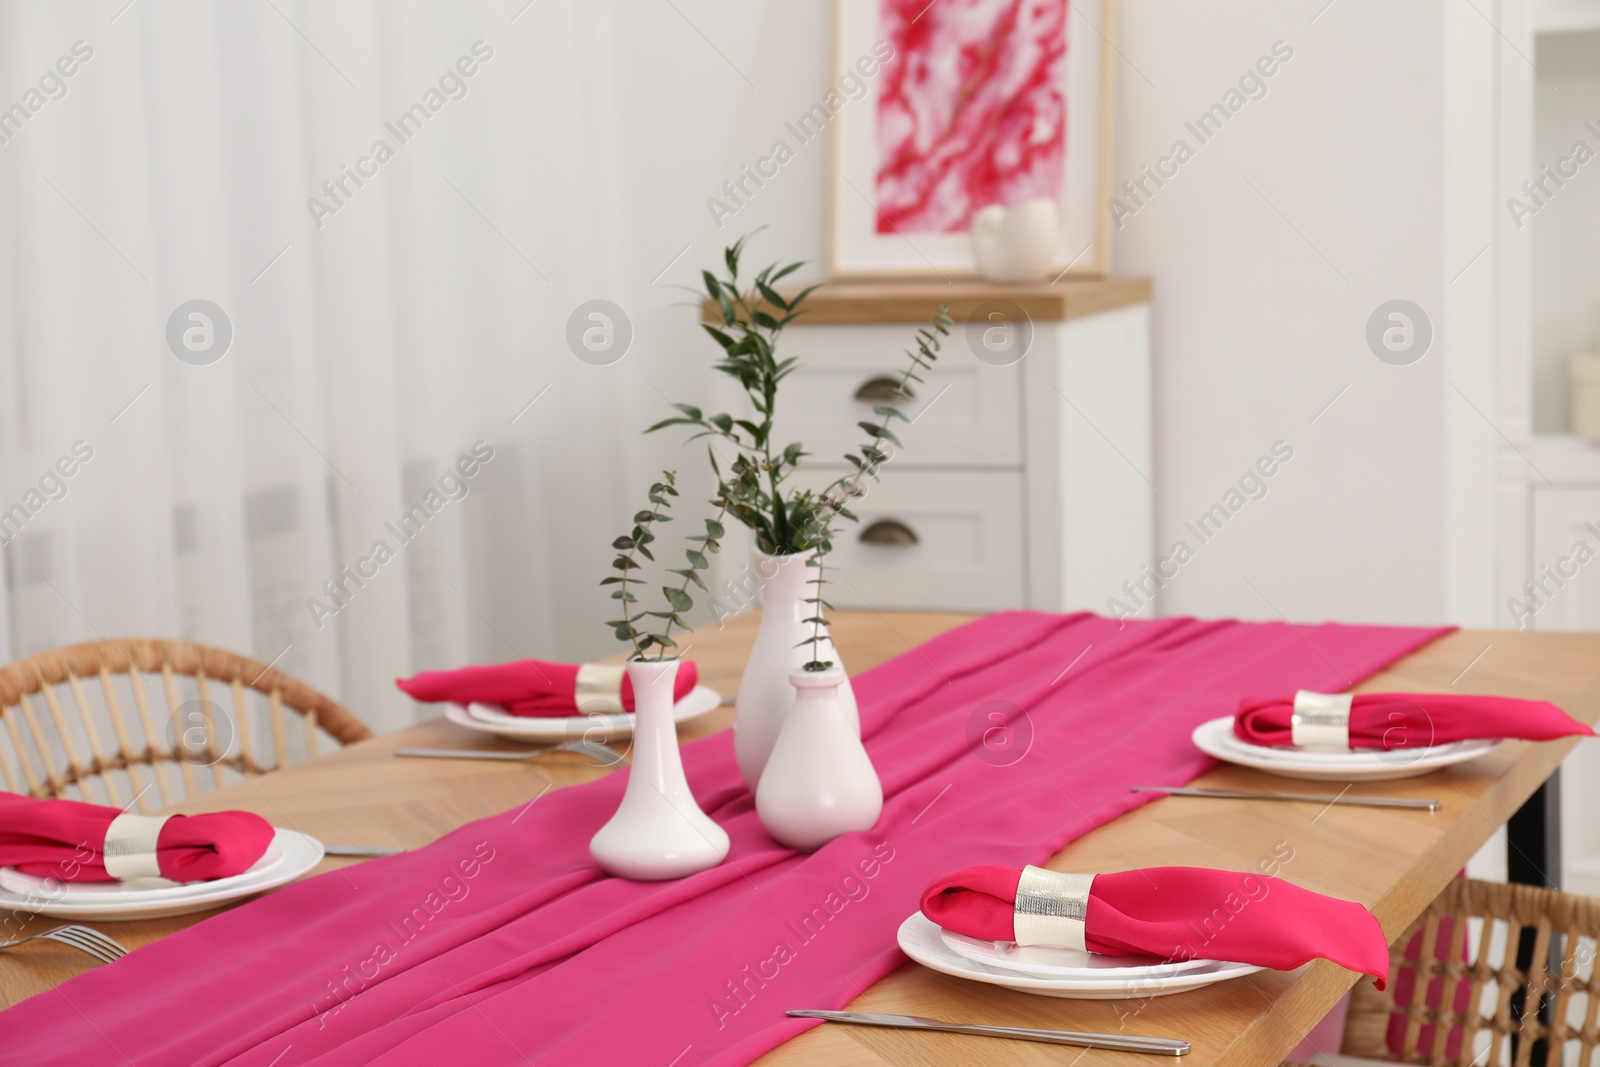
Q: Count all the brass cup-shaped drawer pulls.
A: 2